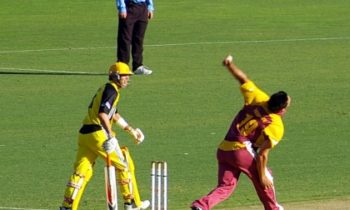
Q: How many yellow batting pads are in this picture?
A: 2